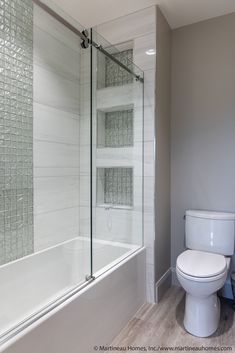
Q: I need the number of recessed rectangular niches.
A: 3